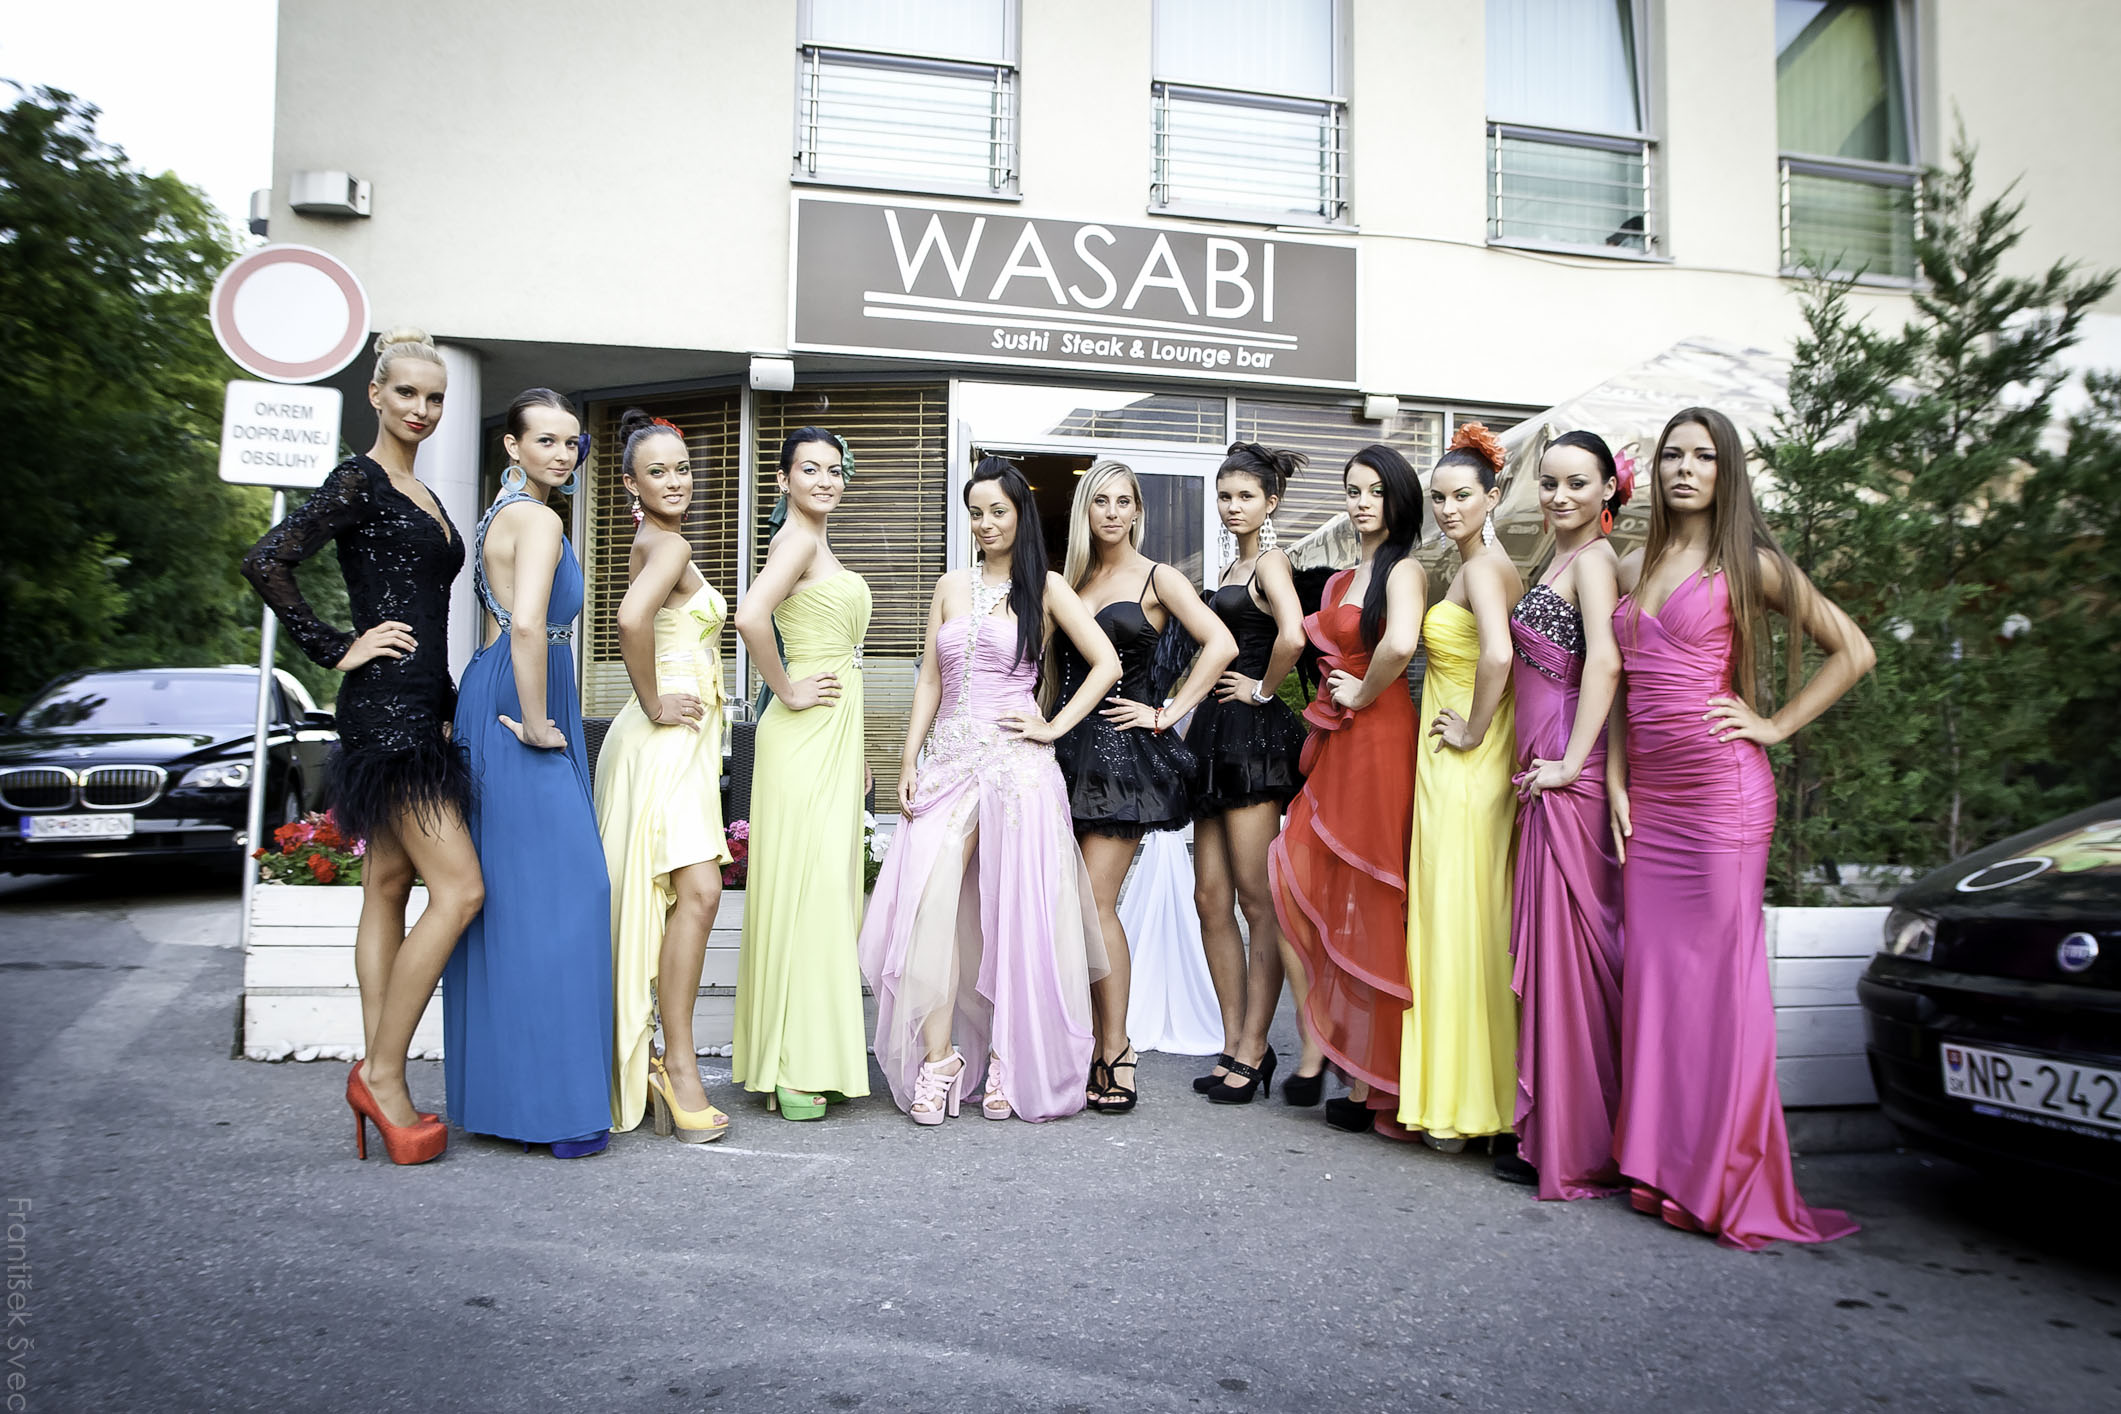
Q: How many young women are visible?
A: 11